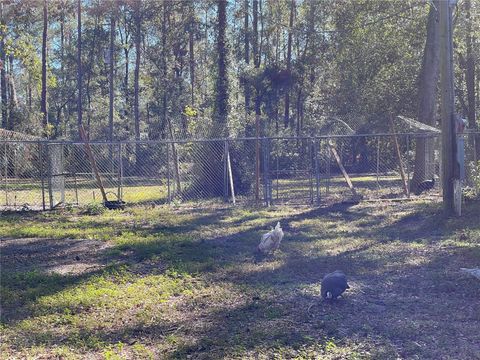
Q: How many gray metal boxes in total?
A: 1